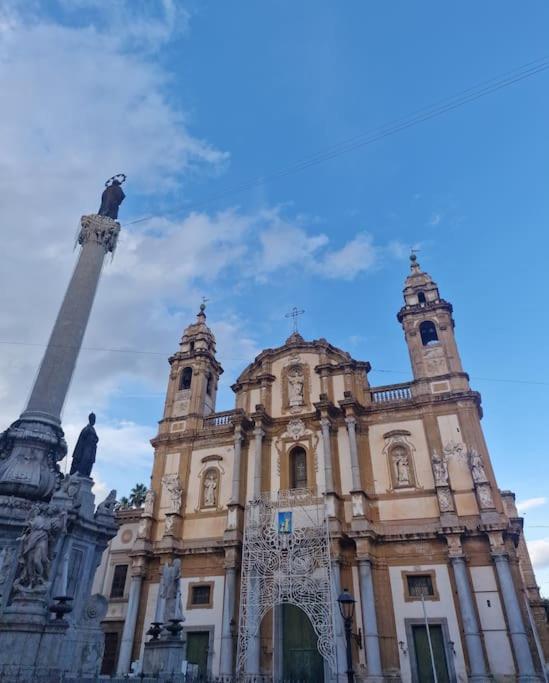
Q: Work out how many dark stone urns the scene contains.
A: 3